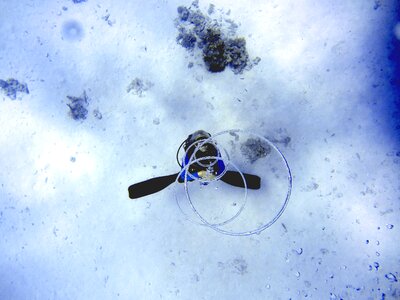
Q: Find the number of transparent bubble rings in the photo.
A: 4